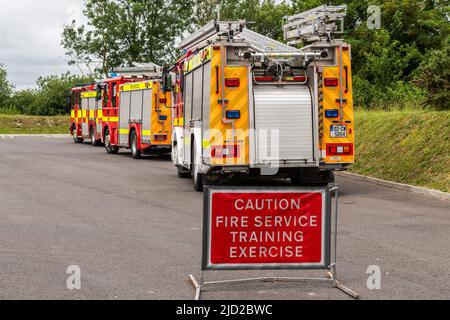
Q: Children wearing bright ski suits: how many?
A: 0